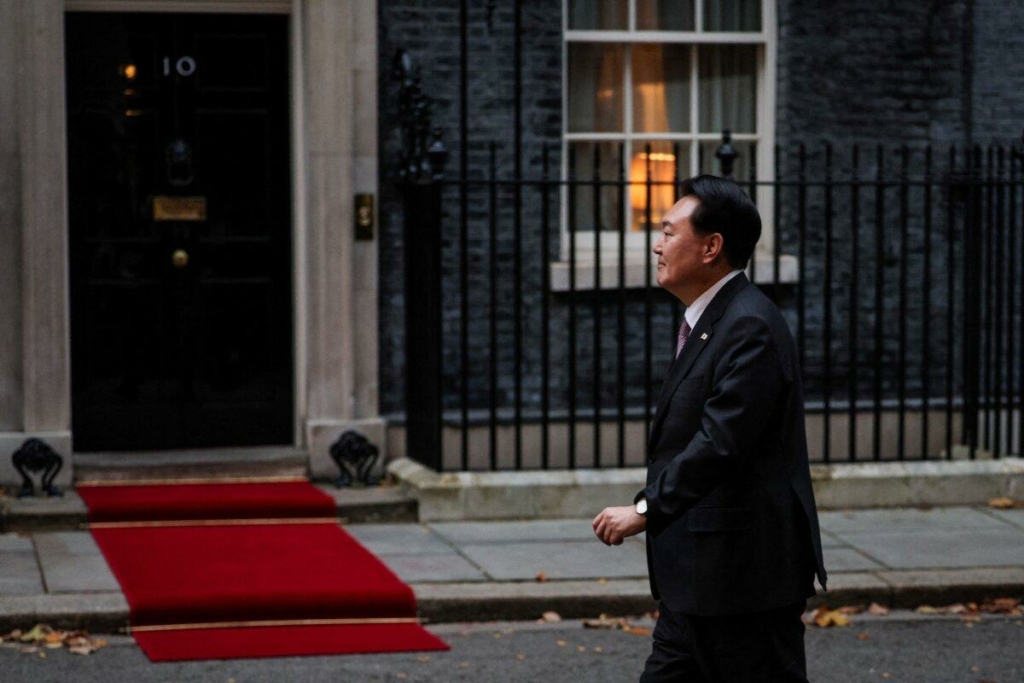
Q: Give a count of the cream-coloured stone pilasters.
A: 2